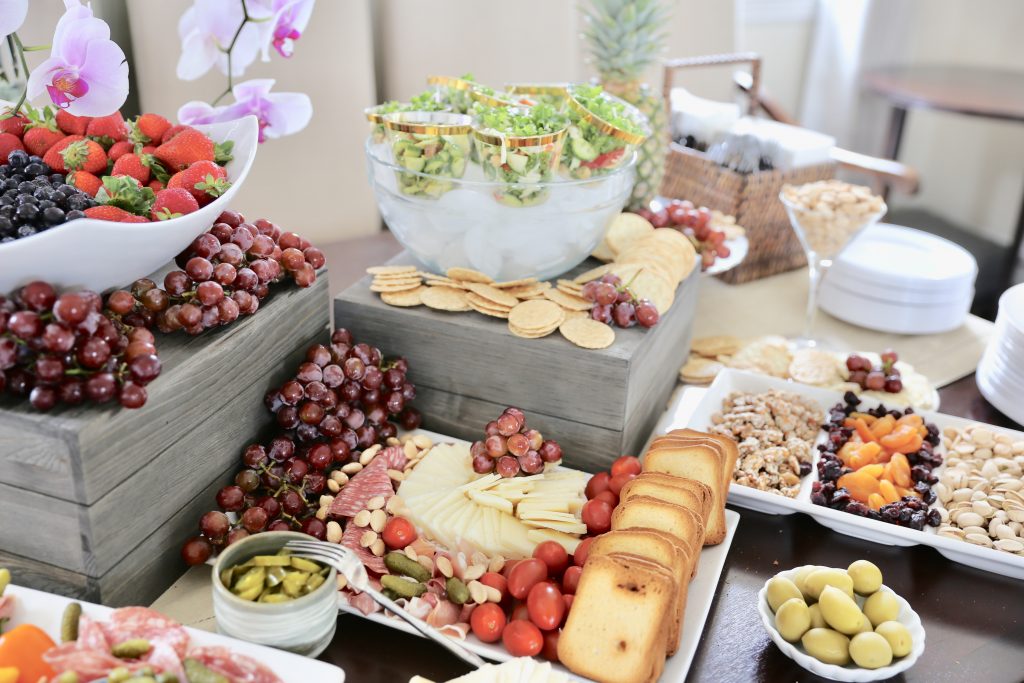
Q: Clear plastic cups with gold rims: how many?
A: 7